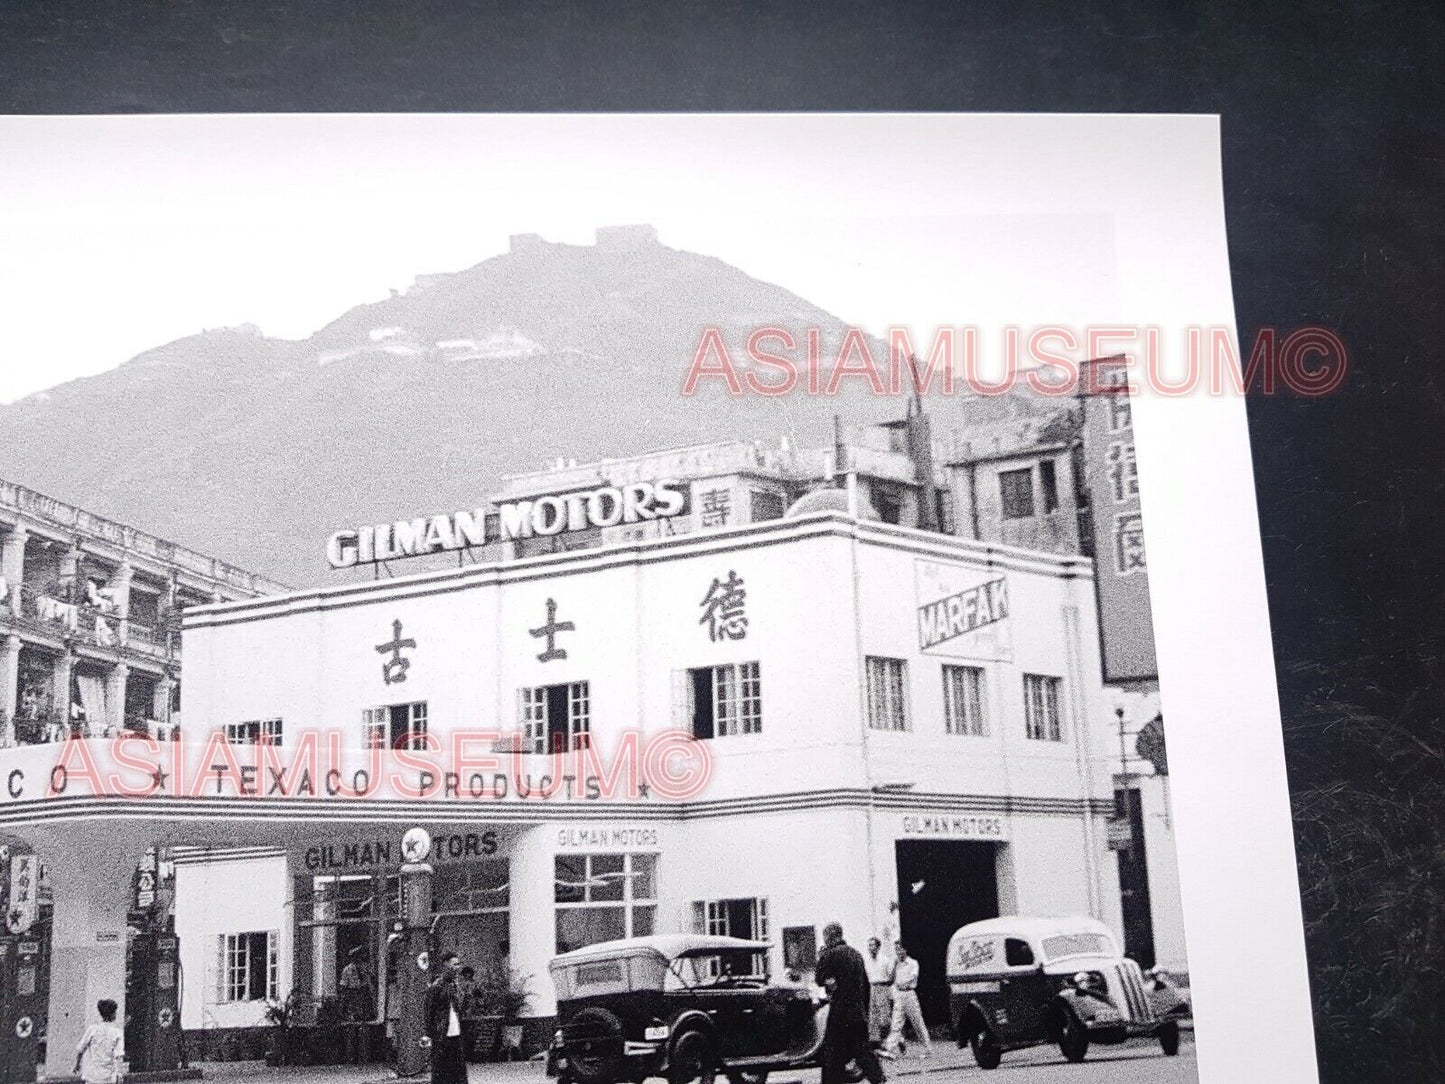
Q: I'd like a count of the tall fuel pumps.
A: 3